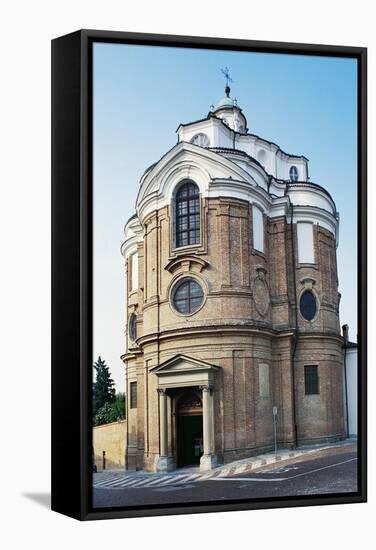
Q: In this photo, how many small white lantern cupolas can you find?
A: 1